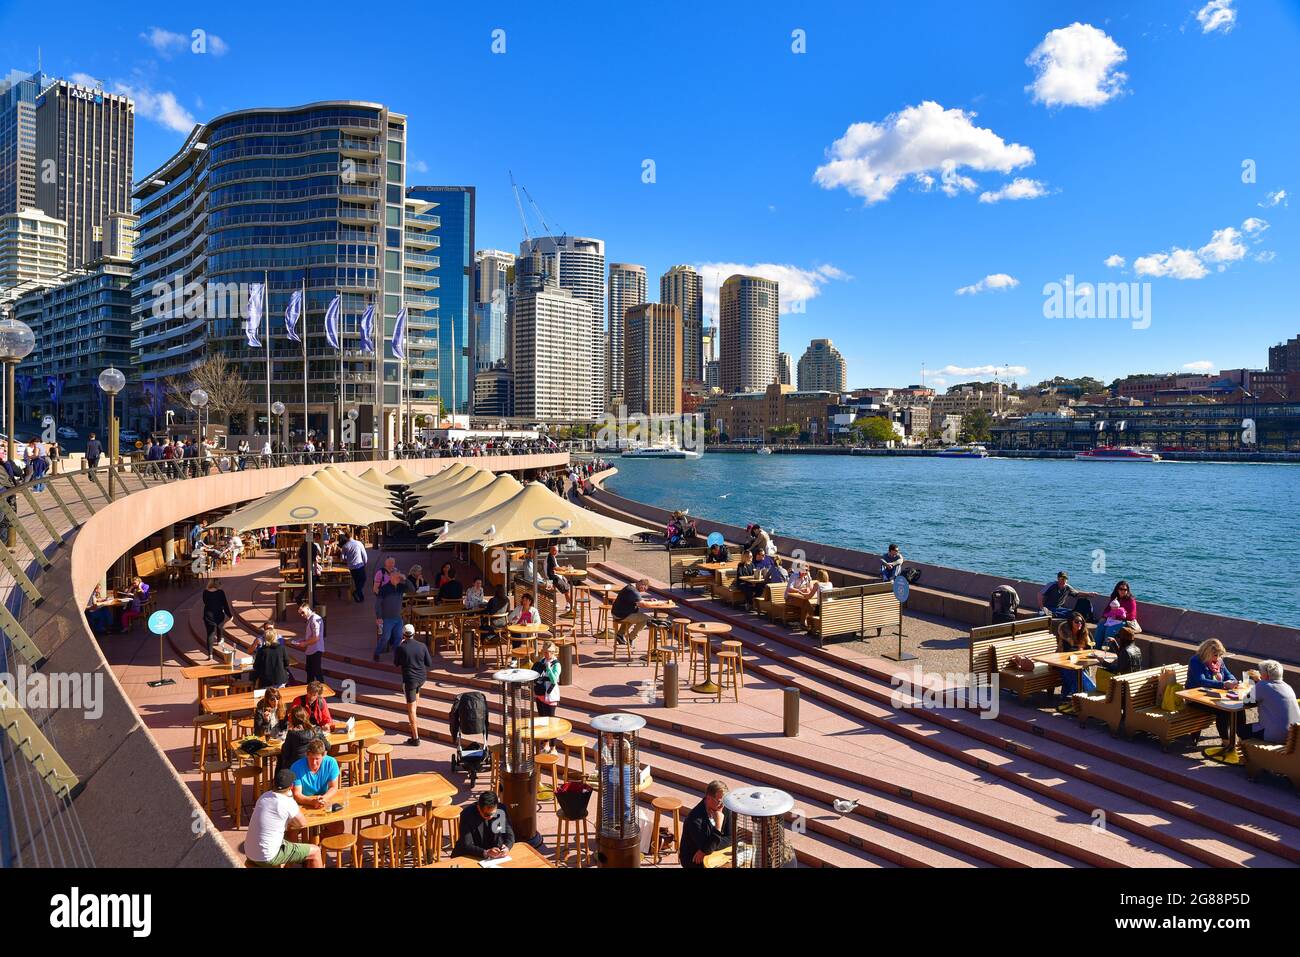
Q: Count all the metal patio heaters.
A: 3